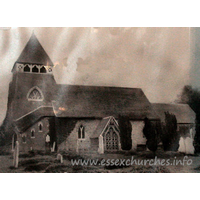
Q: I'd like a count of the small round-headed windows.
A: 3